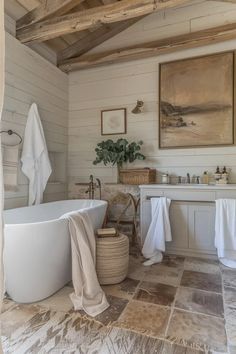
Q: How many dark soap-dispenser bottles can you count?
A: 2